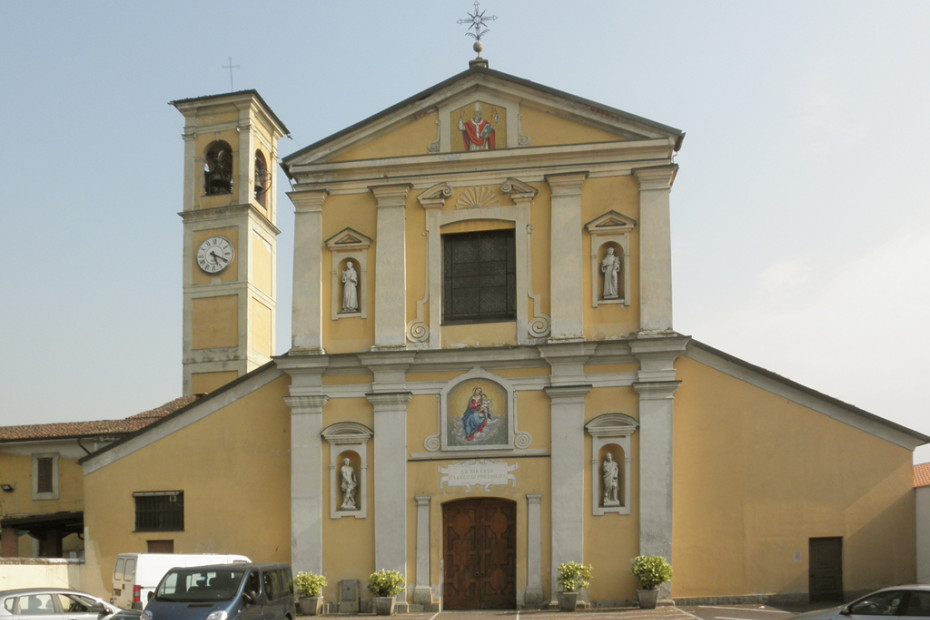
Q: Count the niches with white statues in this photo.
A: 4